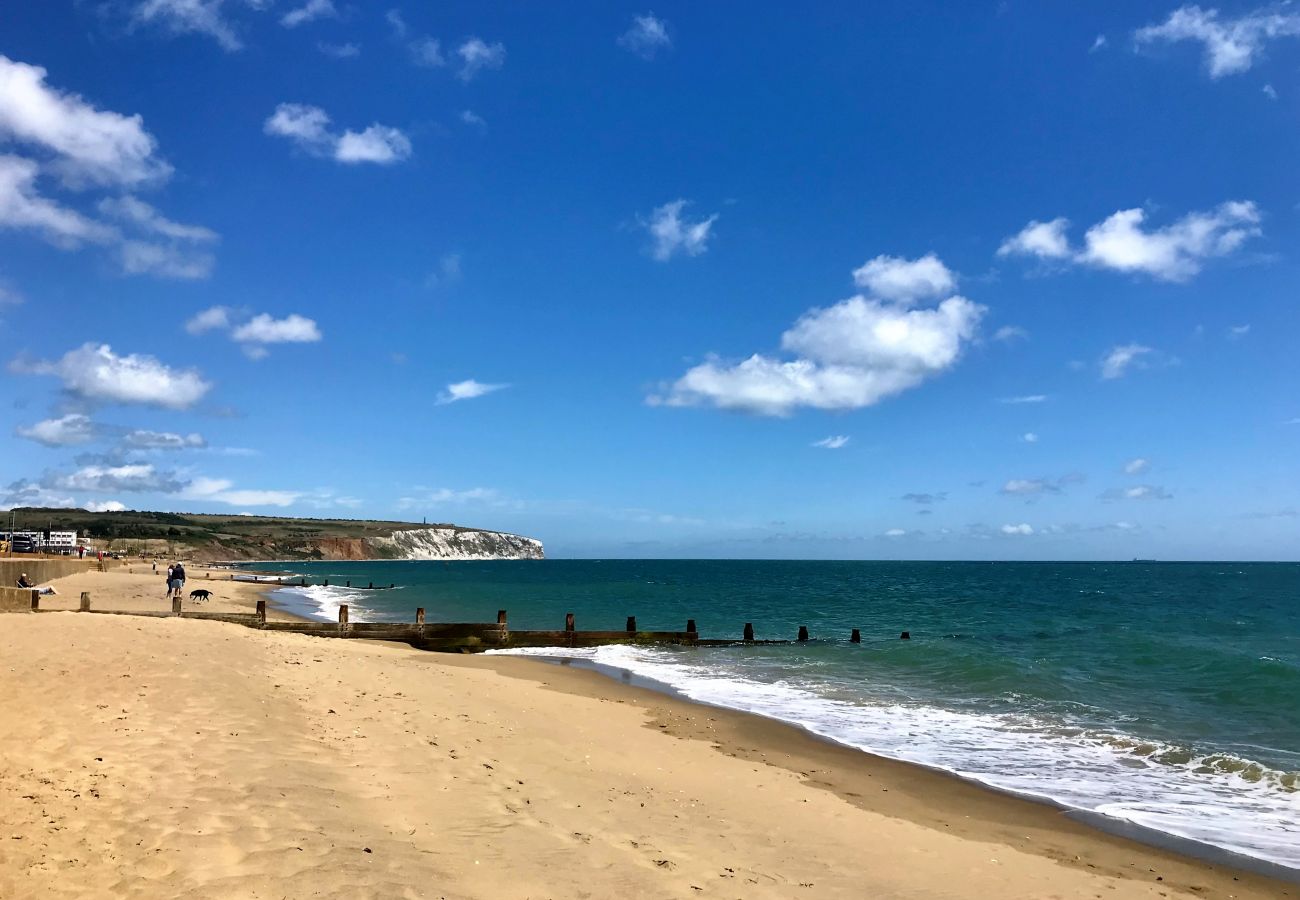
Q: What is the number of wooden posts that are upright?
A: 14